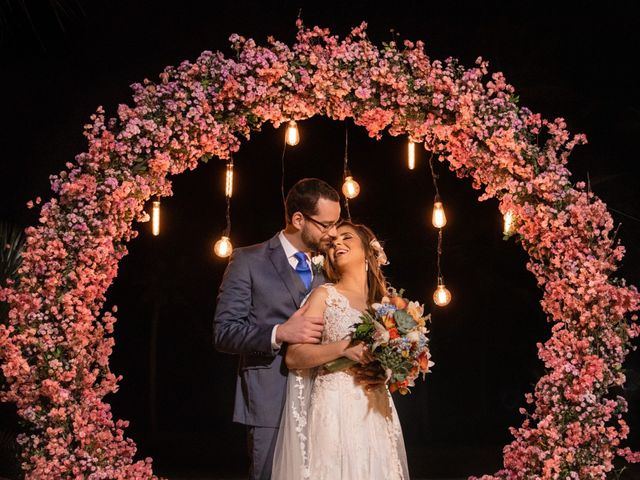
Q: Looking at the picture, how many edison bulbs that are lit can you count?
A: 9